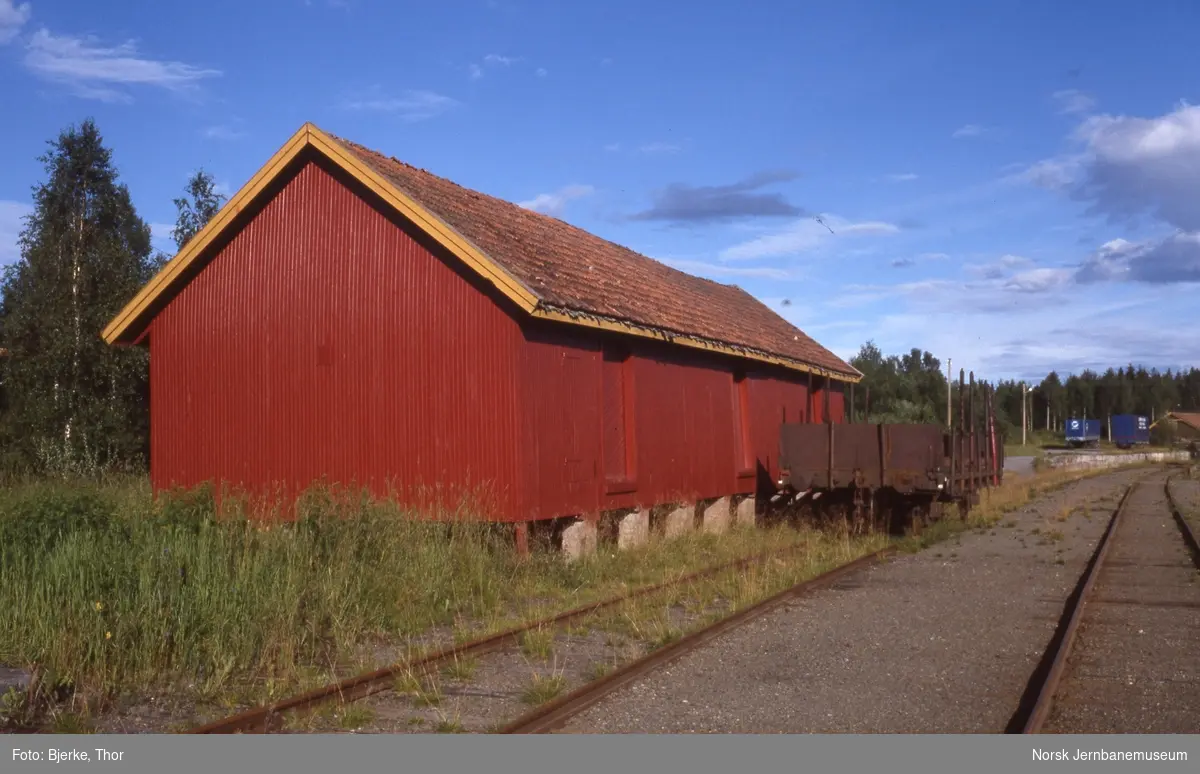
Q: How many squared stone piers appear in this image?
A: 5